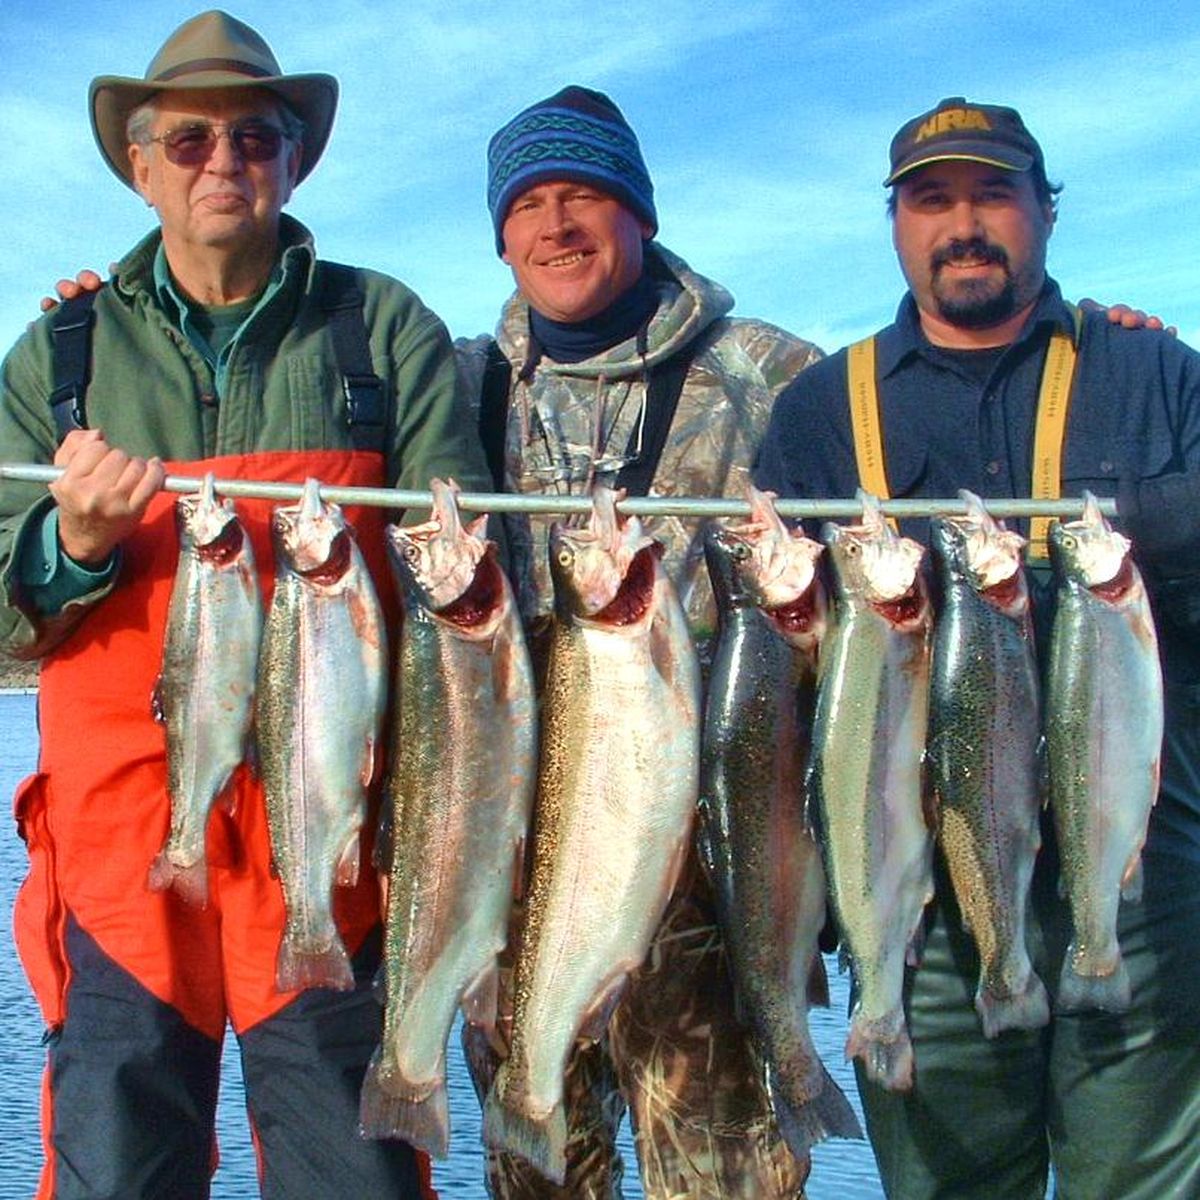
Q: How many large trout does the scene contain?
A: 8